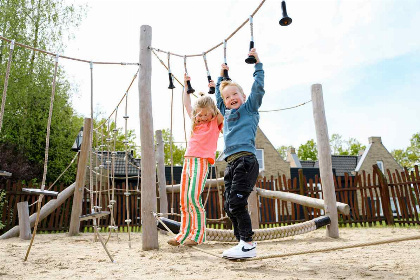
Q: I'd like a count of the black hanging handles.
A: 6